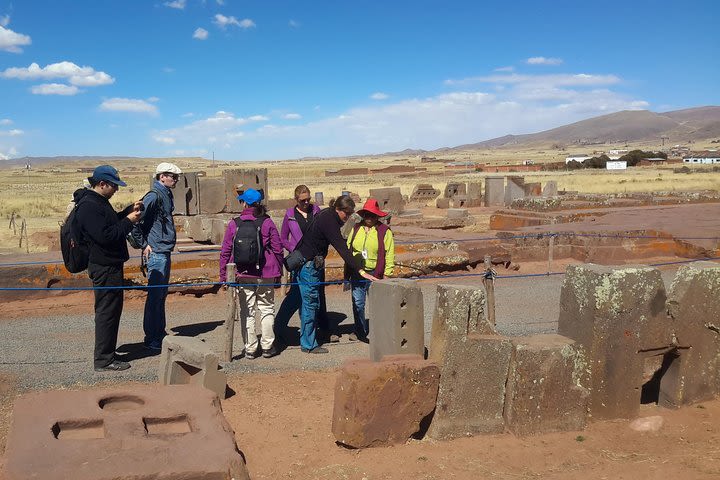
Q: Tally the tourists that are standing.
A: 6